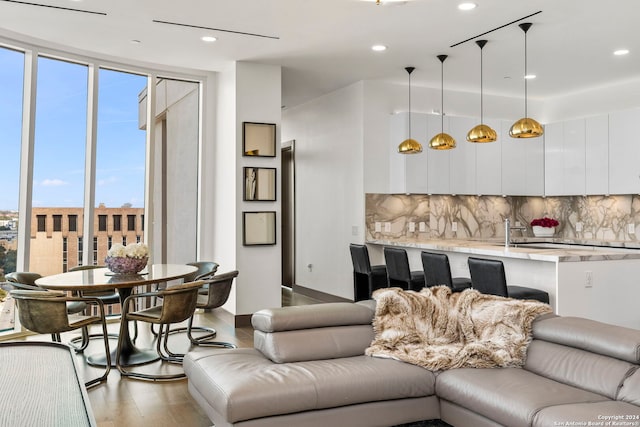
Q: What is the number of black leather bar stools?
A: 4